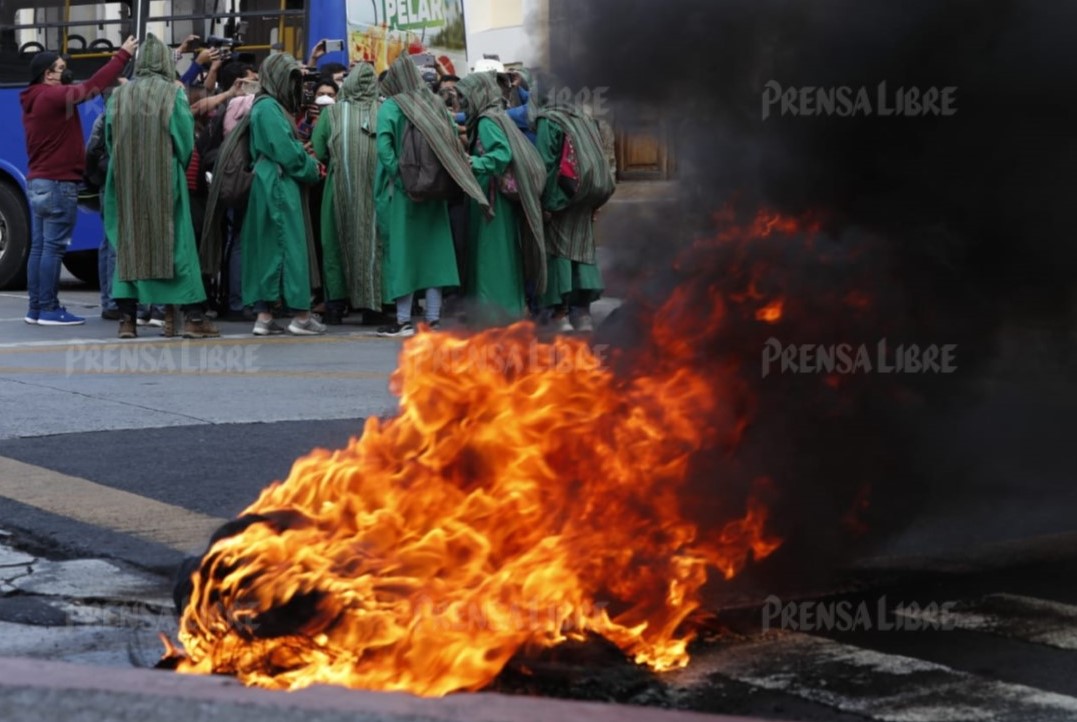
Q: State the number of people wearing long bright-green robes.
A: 6